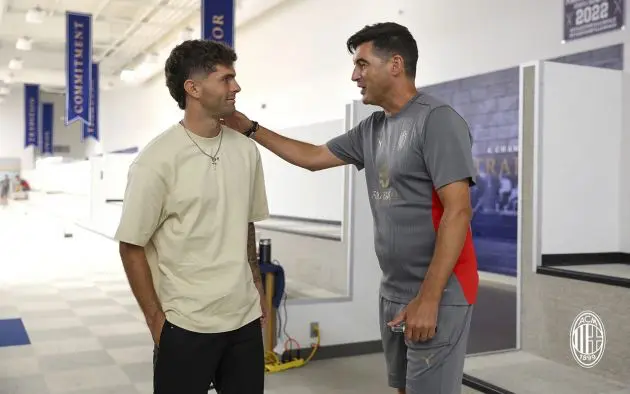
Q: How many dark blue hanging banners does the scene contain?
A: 5